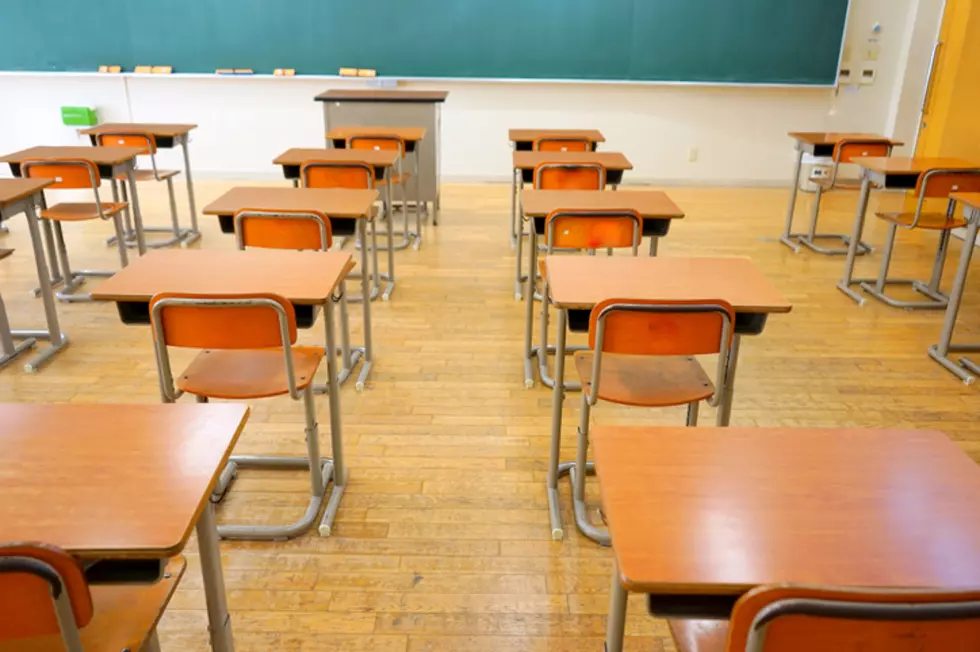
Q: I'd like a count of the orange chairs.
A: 14